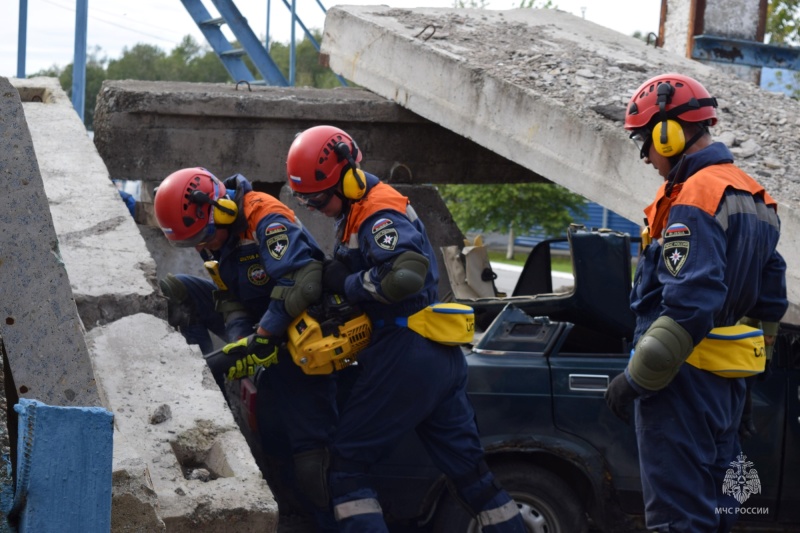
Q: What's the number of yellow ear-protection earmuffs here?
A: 3